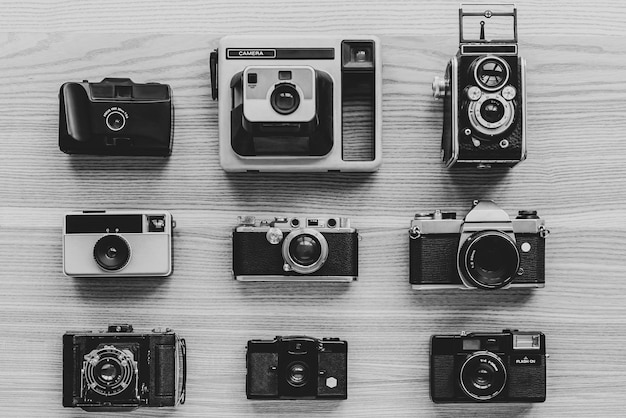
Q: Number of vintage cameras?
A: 9